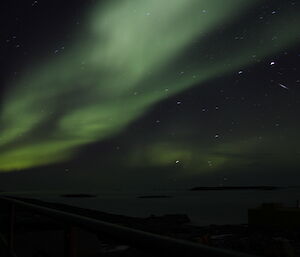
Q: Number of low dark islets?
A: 3